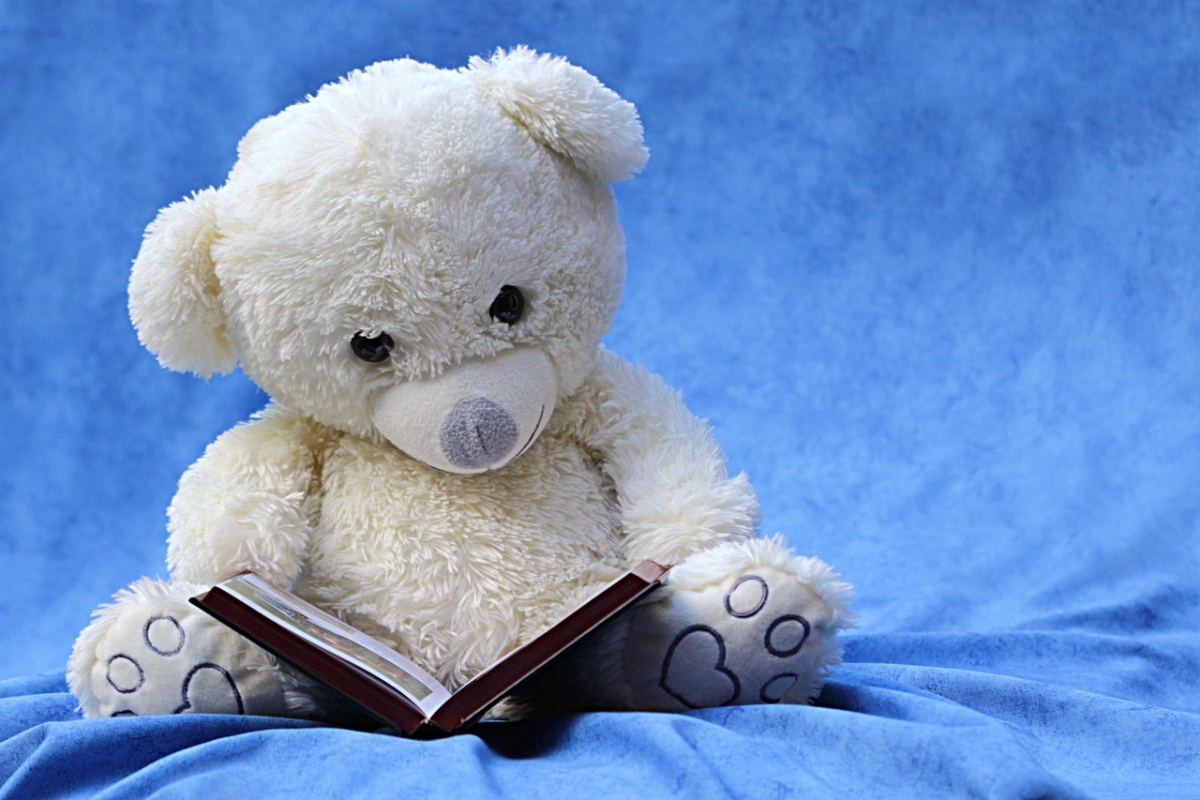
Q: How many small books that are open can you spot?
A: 1